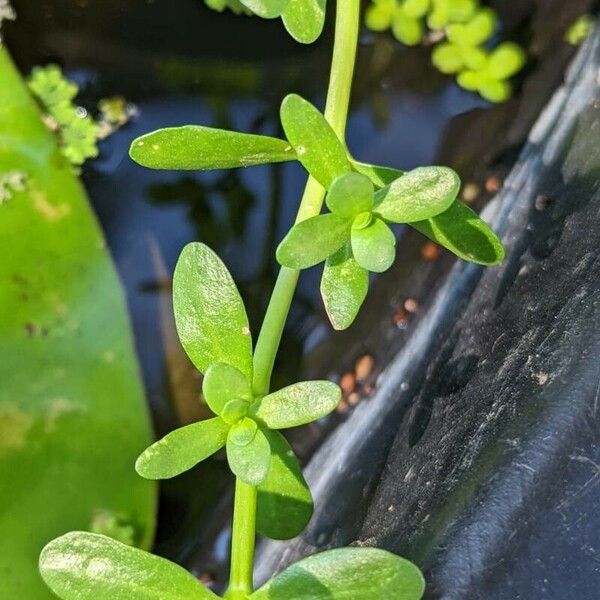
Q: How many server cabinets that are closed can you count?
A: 0